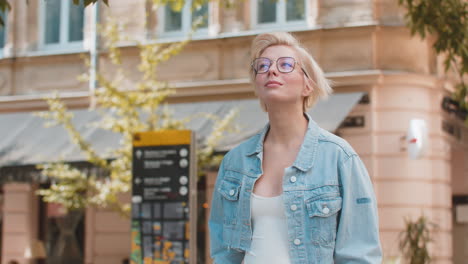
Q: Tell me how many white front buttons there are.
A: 5